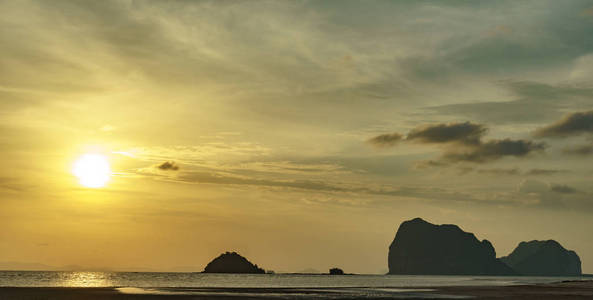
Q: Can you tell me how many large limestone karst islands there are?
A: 2